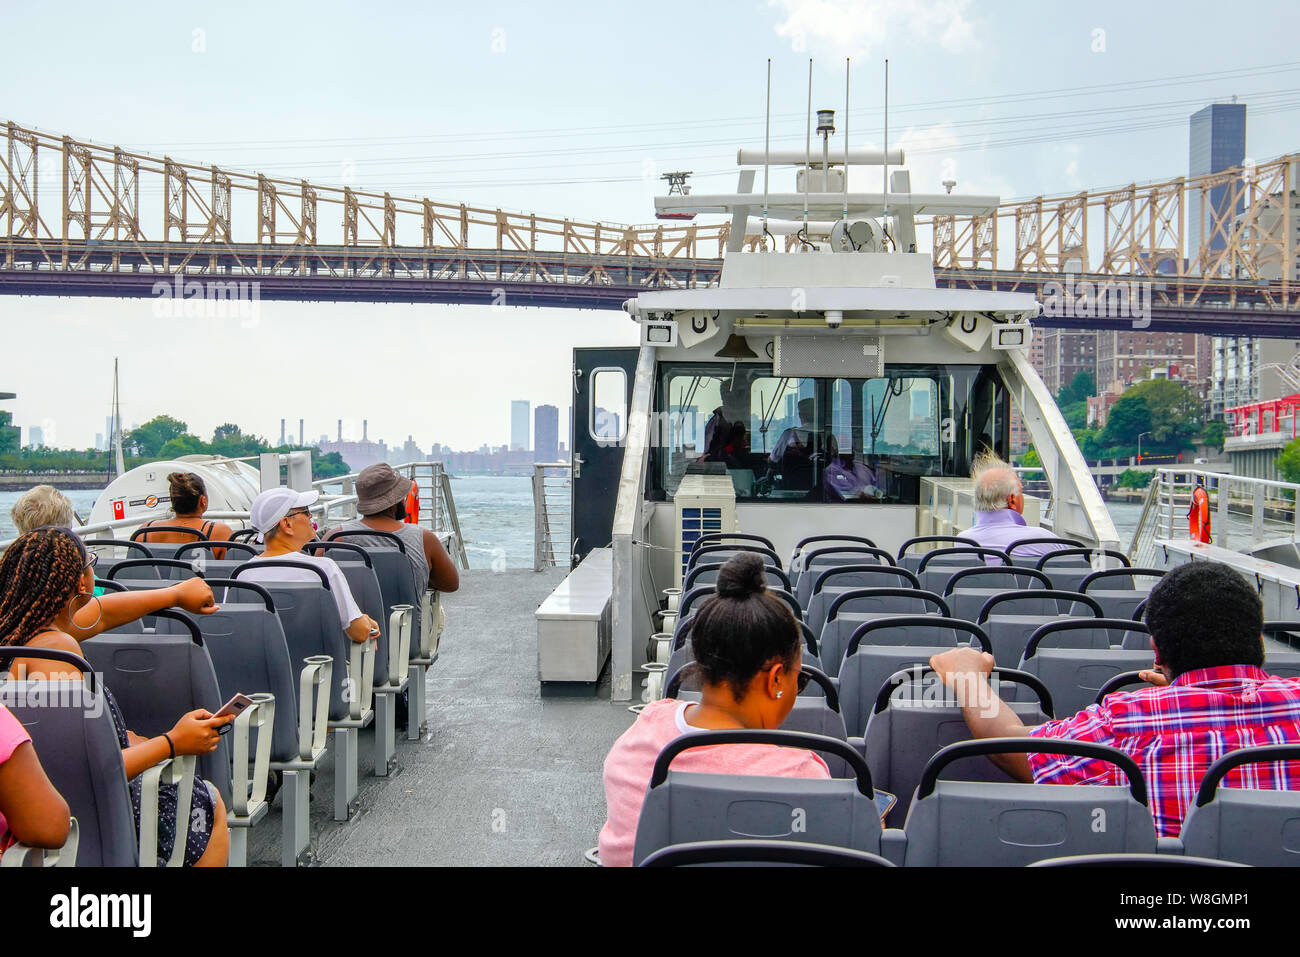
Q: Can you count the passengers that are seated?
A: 9